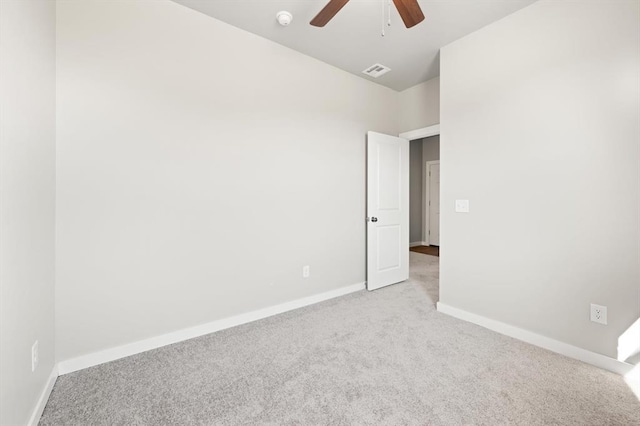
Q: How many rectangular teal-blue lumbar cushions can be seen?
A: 0